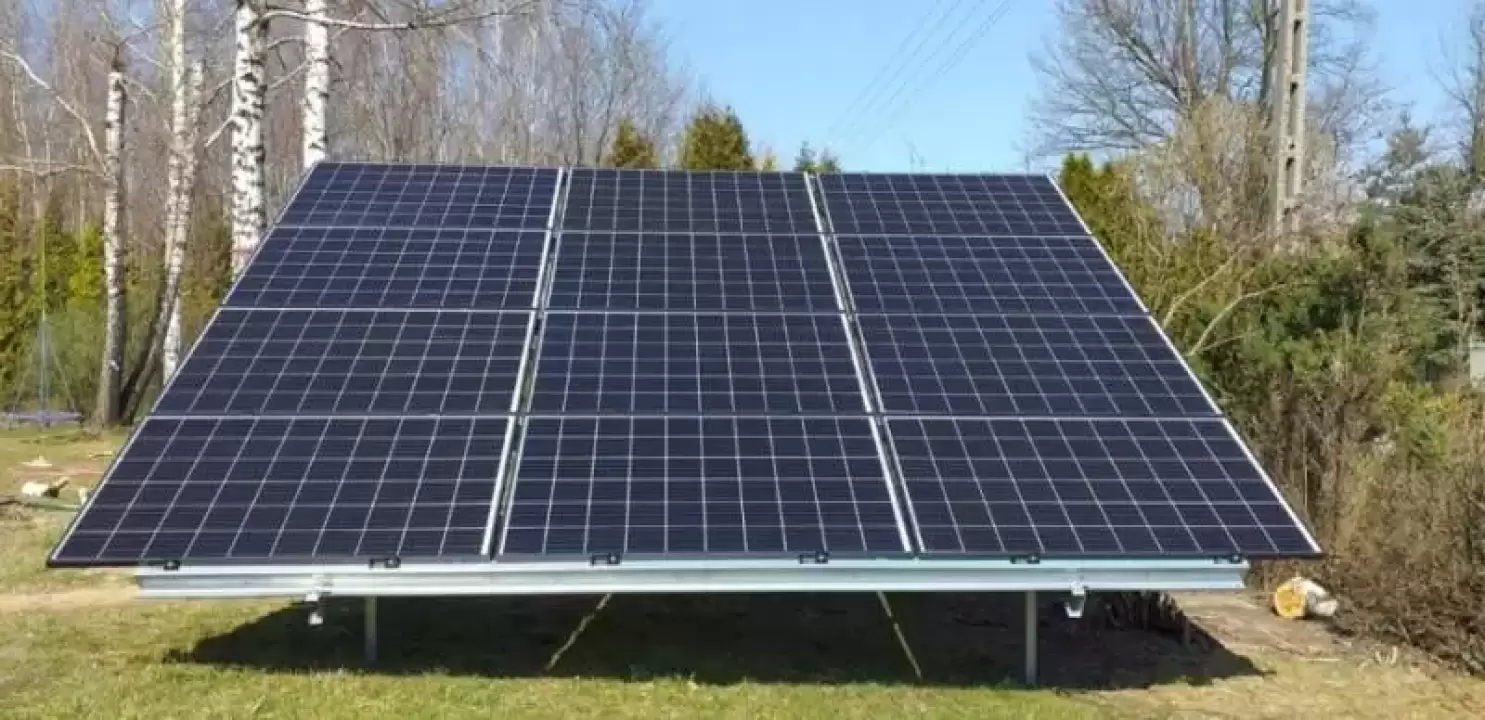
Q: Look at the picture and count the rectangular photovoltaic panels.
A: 12